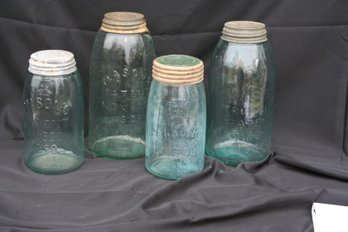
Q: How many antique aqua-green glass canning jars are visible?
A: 4